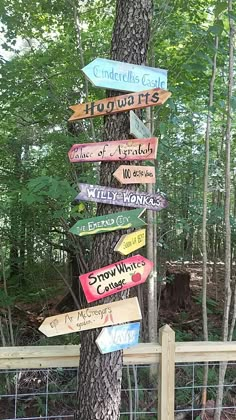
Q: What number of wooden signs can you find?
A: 11